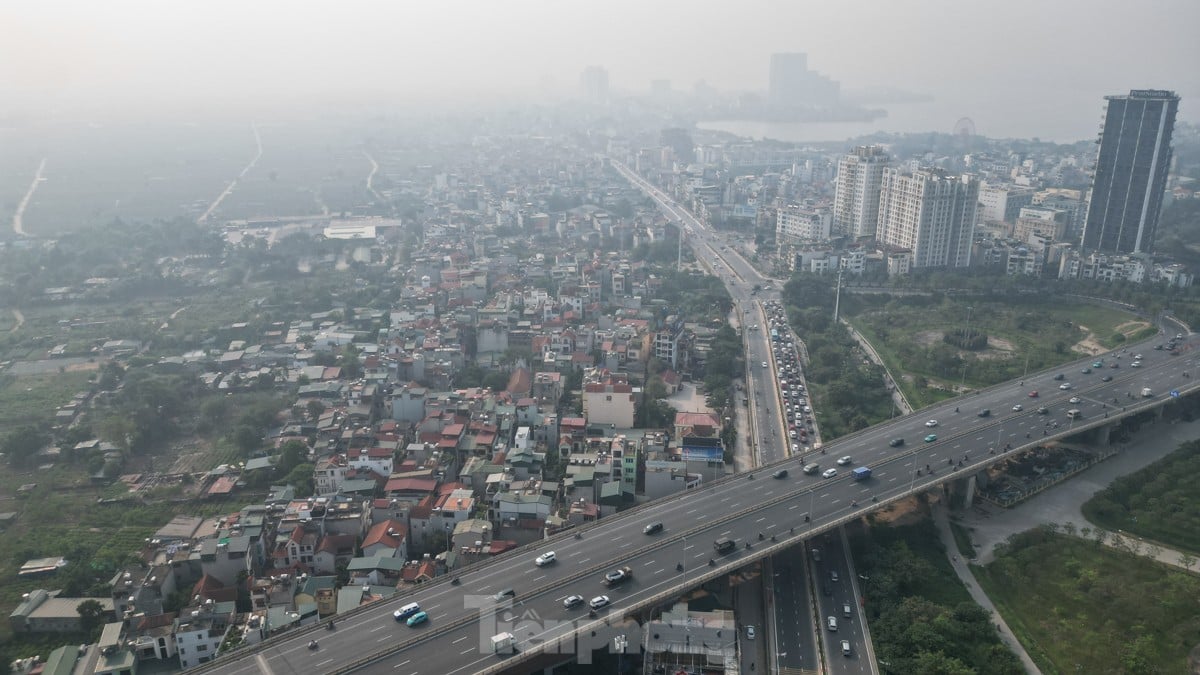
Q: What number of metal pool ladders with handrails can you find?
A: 0